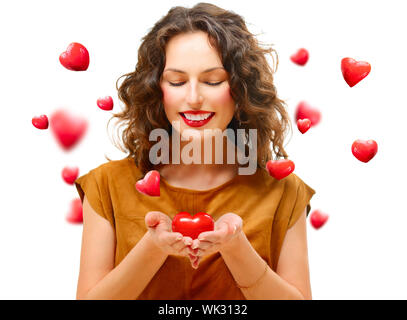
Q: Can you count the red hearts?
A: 15